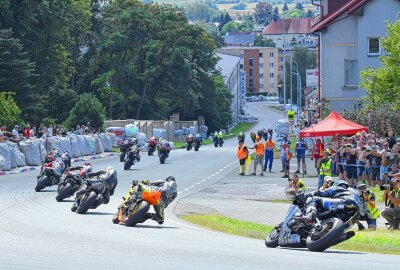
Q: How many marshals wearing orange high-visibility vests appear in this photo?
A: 5